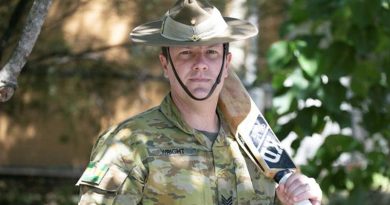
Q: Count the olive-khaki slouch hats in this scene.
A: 1